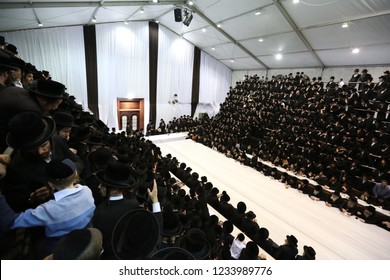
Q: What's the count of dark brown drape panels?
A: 3